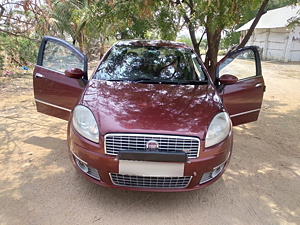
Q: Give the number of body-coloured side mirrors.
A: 2